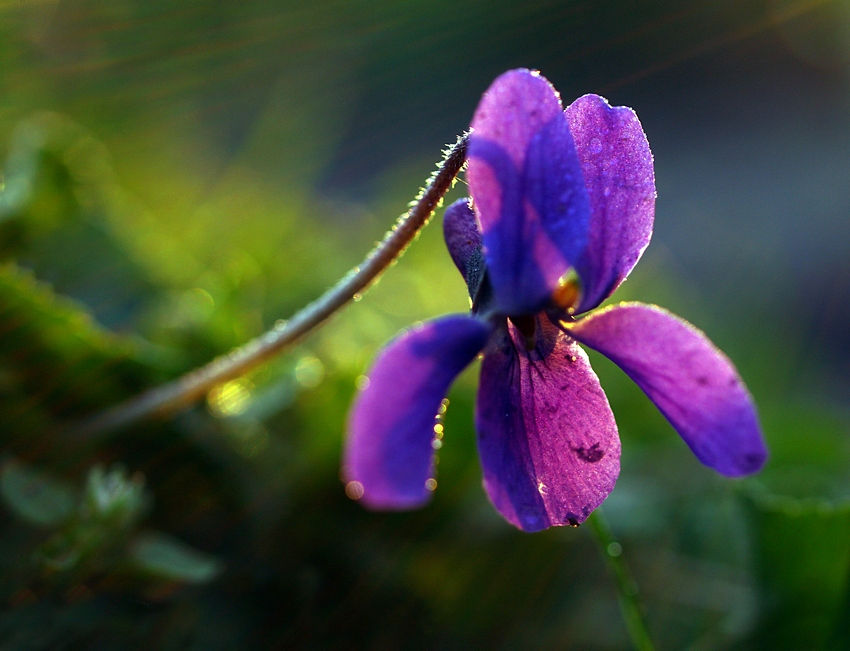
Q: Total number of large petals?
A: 5